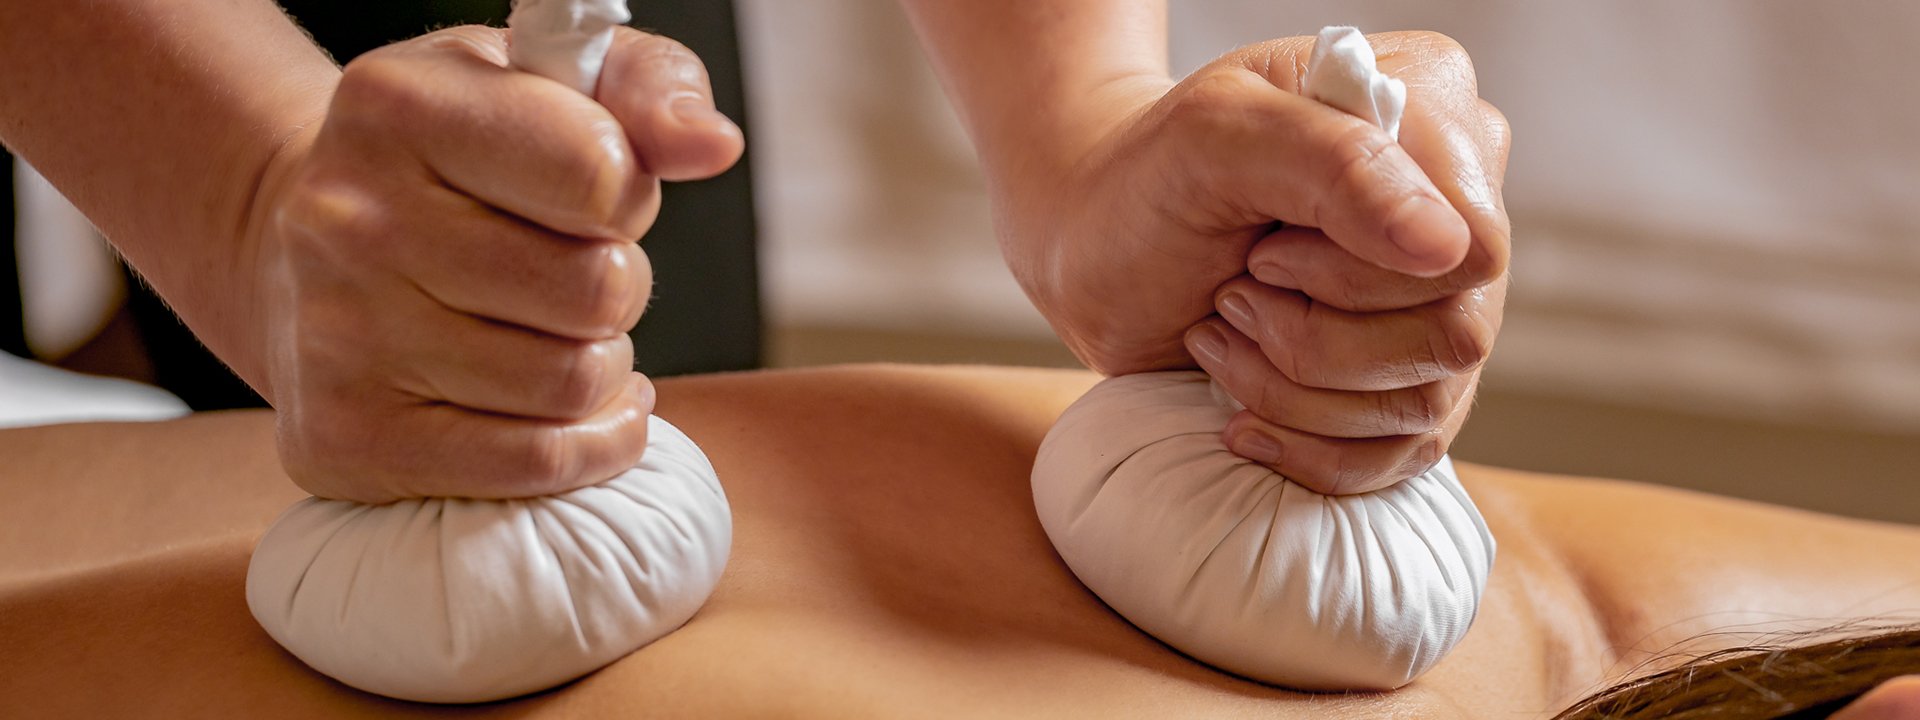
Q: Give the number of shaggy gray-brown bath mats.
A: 0